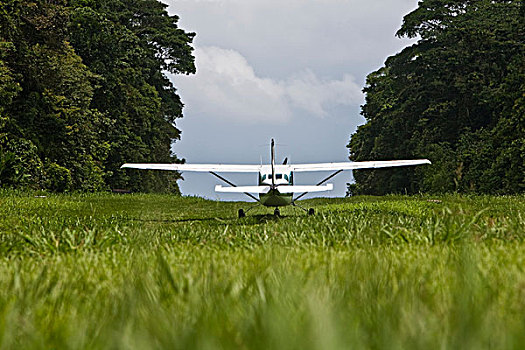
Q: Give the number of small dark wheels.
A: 3